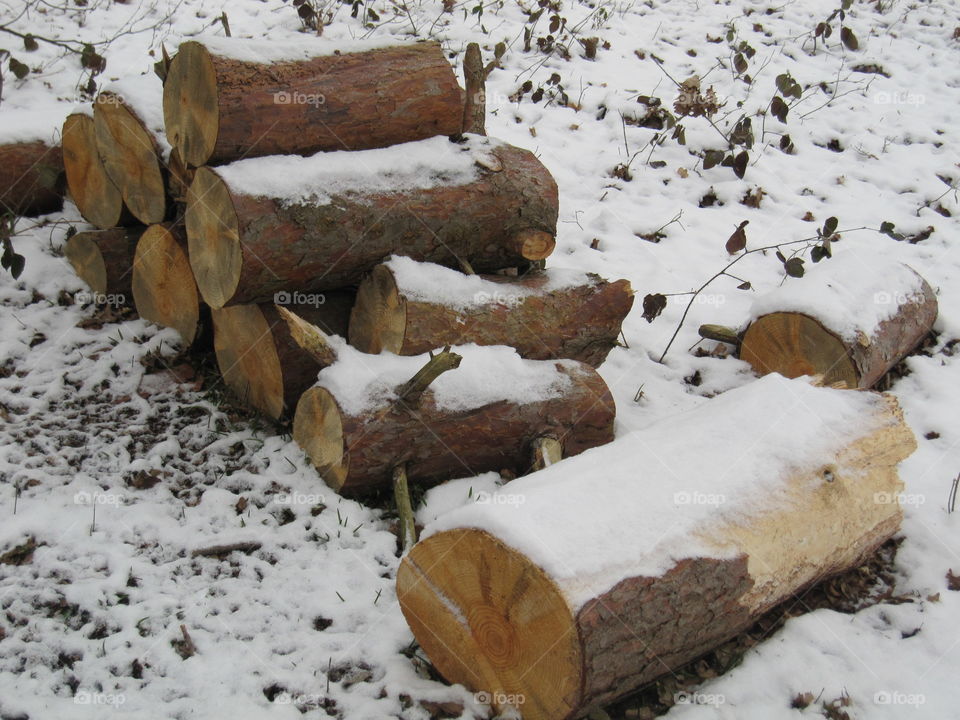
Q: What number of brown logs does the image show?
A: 12